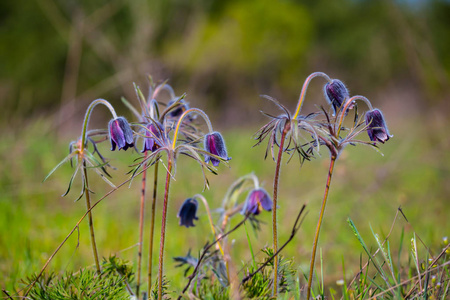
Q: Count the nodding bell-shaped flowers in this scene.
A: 8